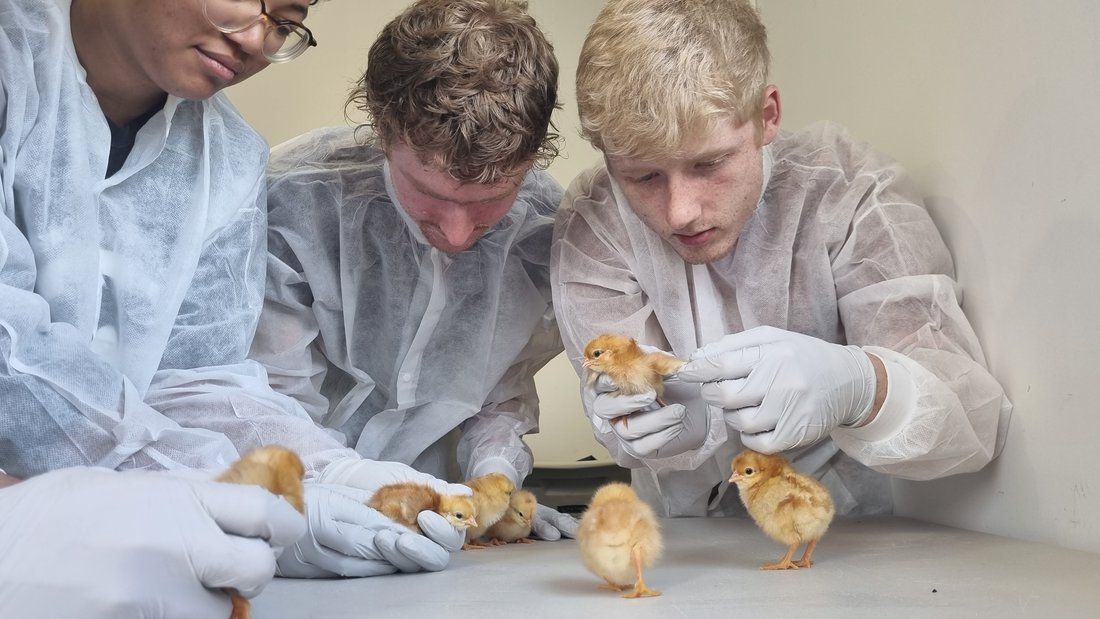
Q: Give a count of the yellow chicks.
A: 7